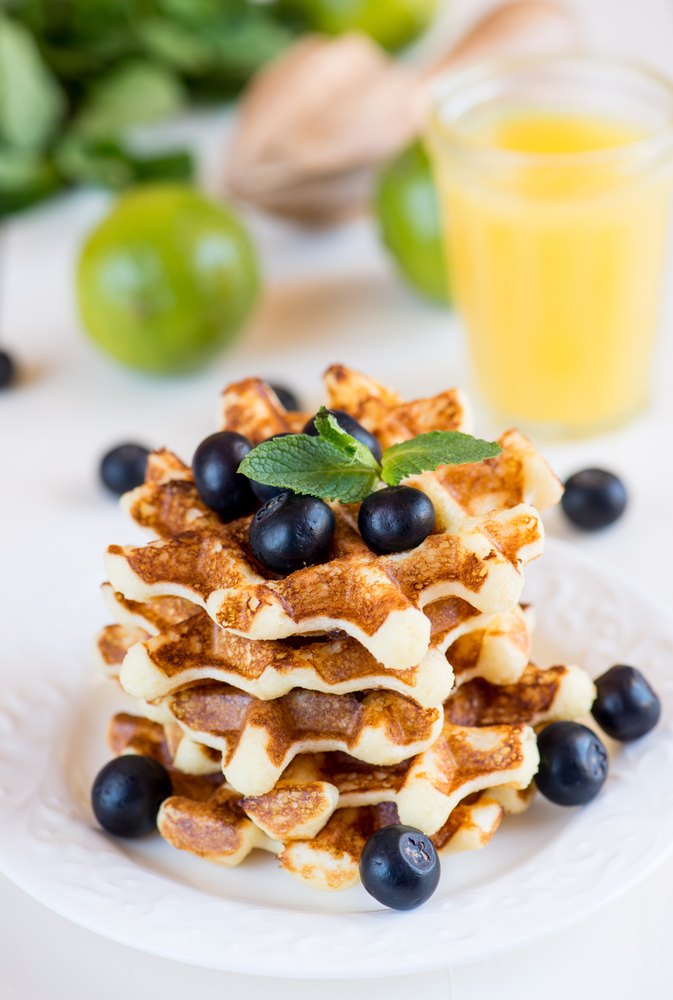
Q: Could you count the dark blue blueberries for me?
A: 13